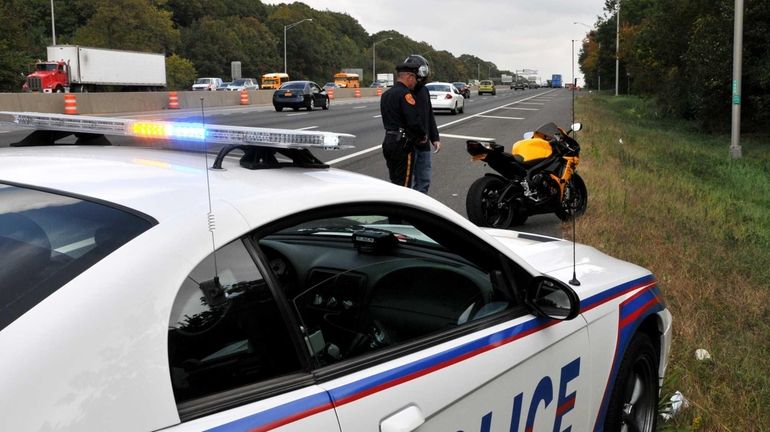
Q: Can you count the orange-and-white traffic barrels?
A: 6